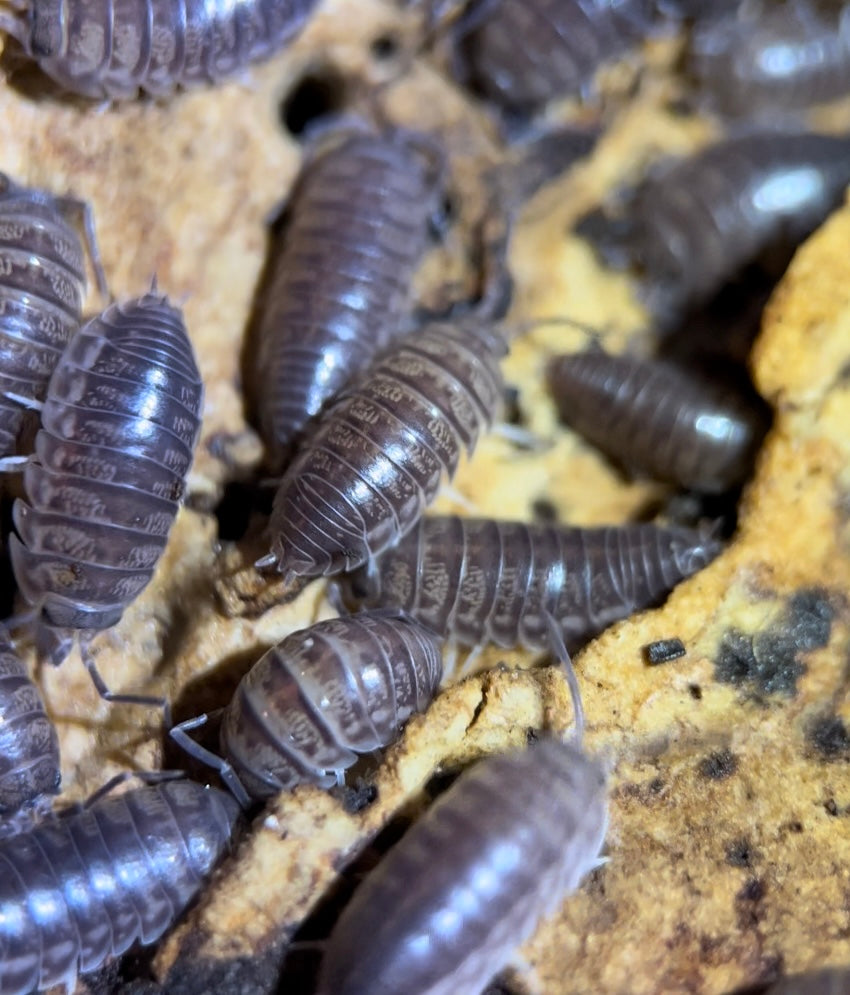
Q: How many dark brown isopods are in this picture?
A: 14